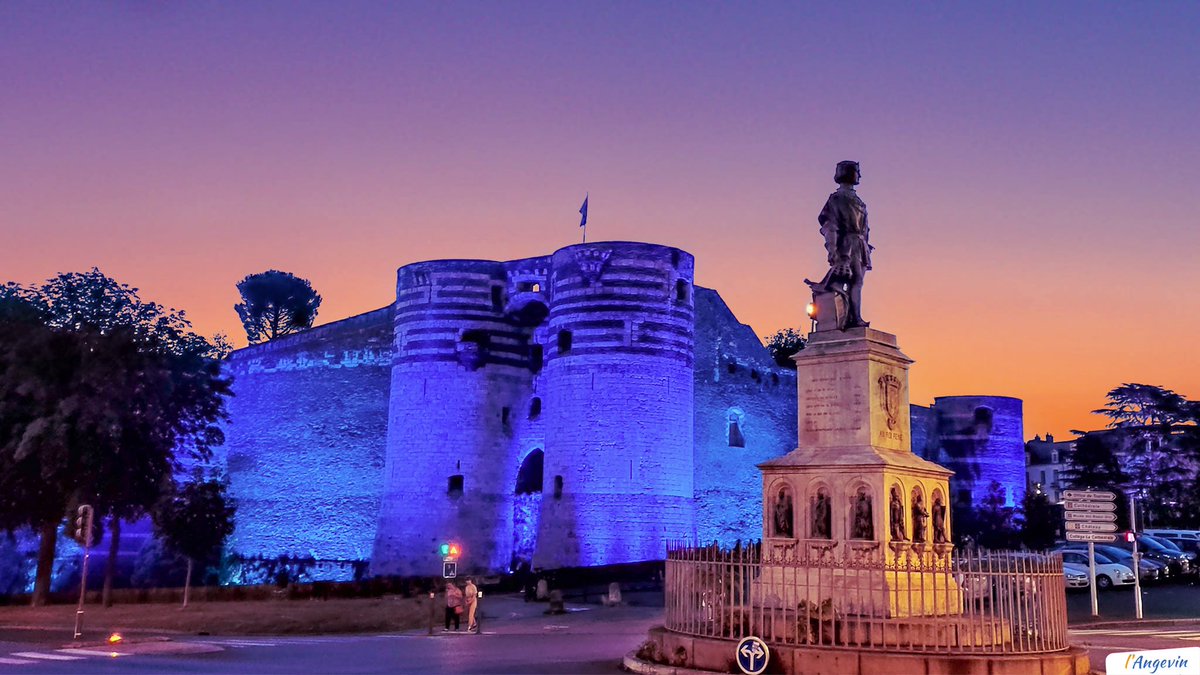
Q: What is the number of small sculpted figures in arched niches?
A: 6